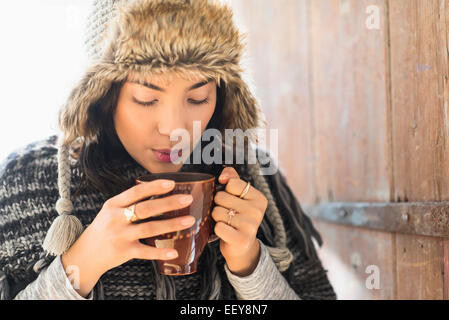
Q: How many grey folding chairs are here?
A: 0